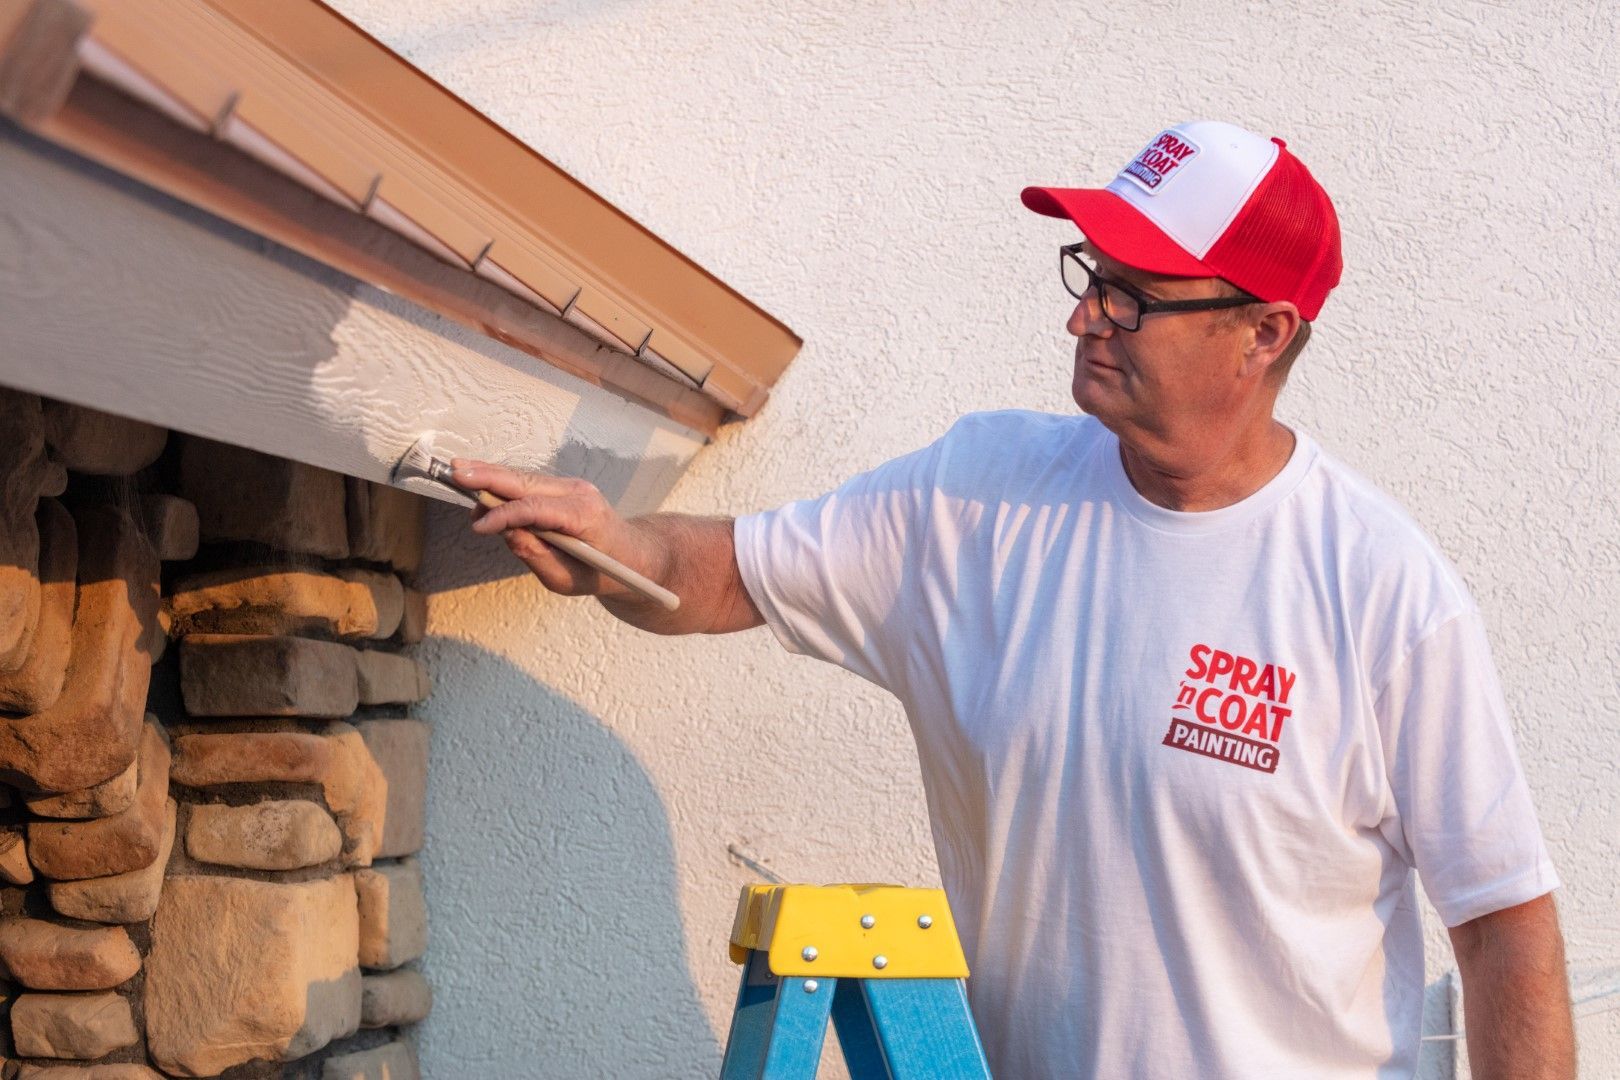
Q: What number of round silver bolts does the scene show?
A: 5